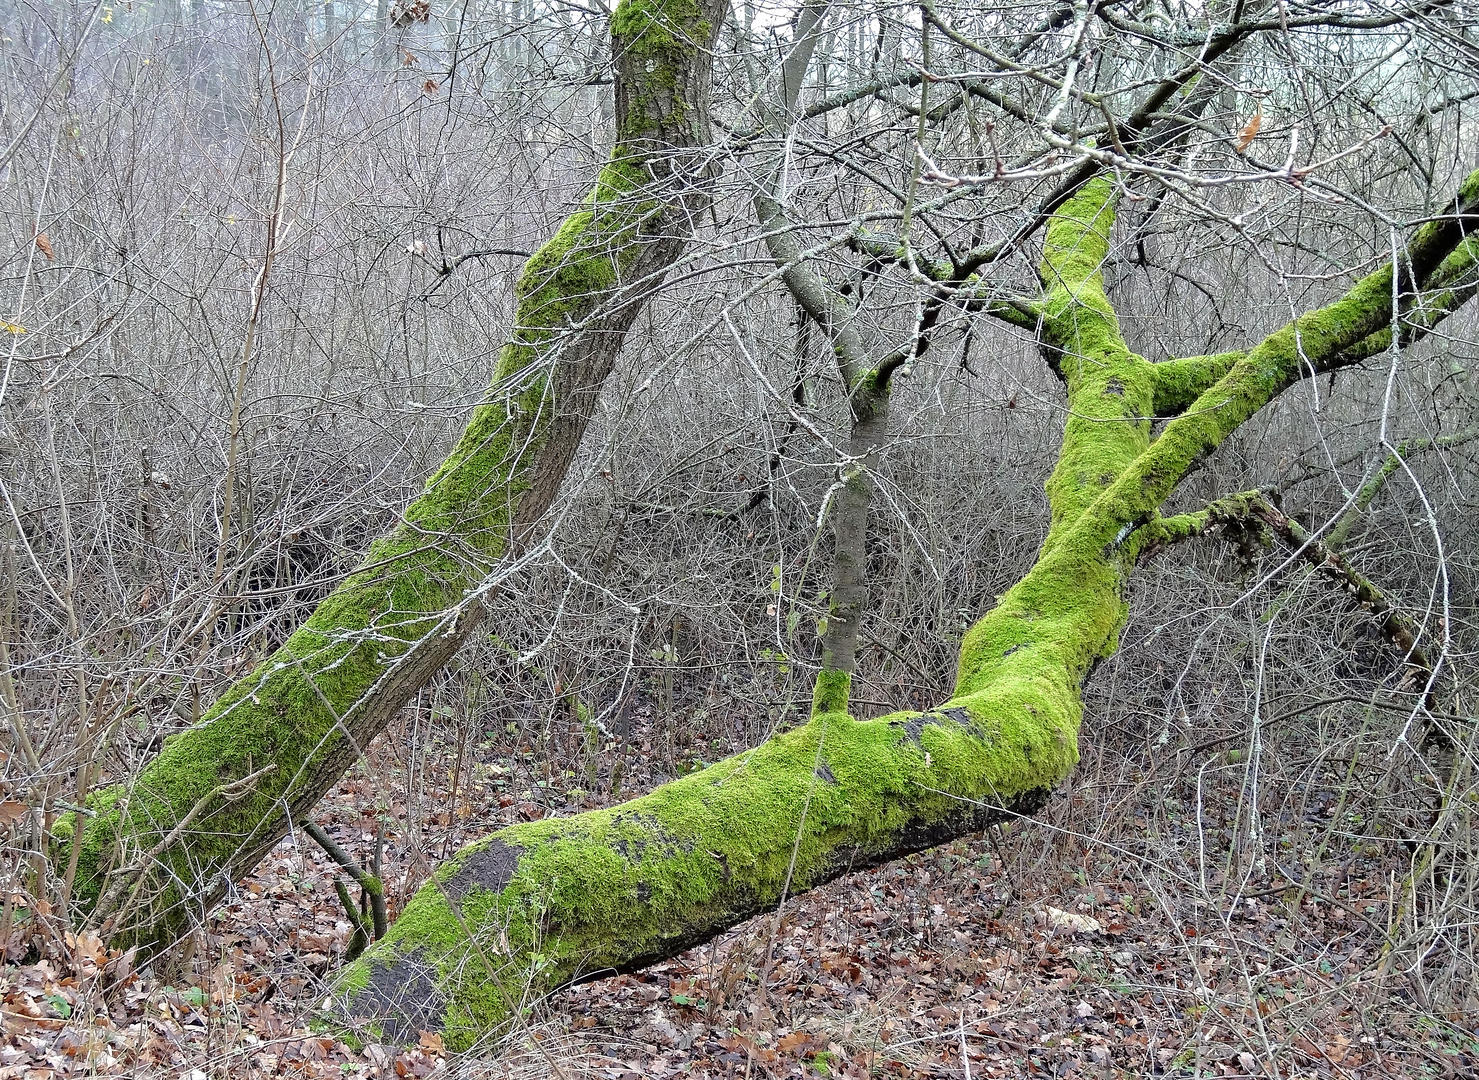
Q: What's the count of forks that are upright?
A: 0